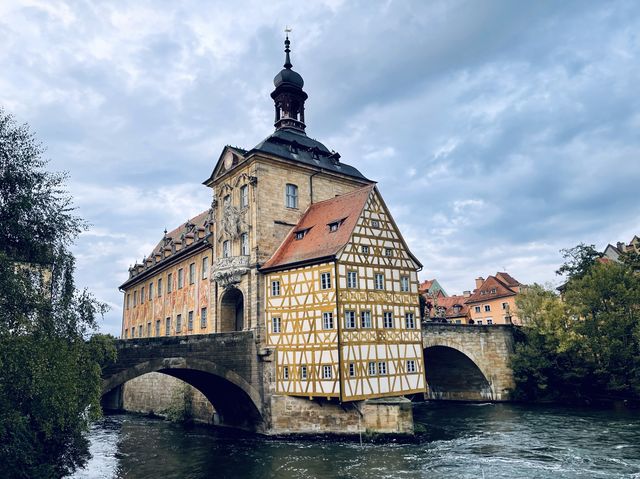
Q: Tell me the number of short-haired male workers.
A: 0